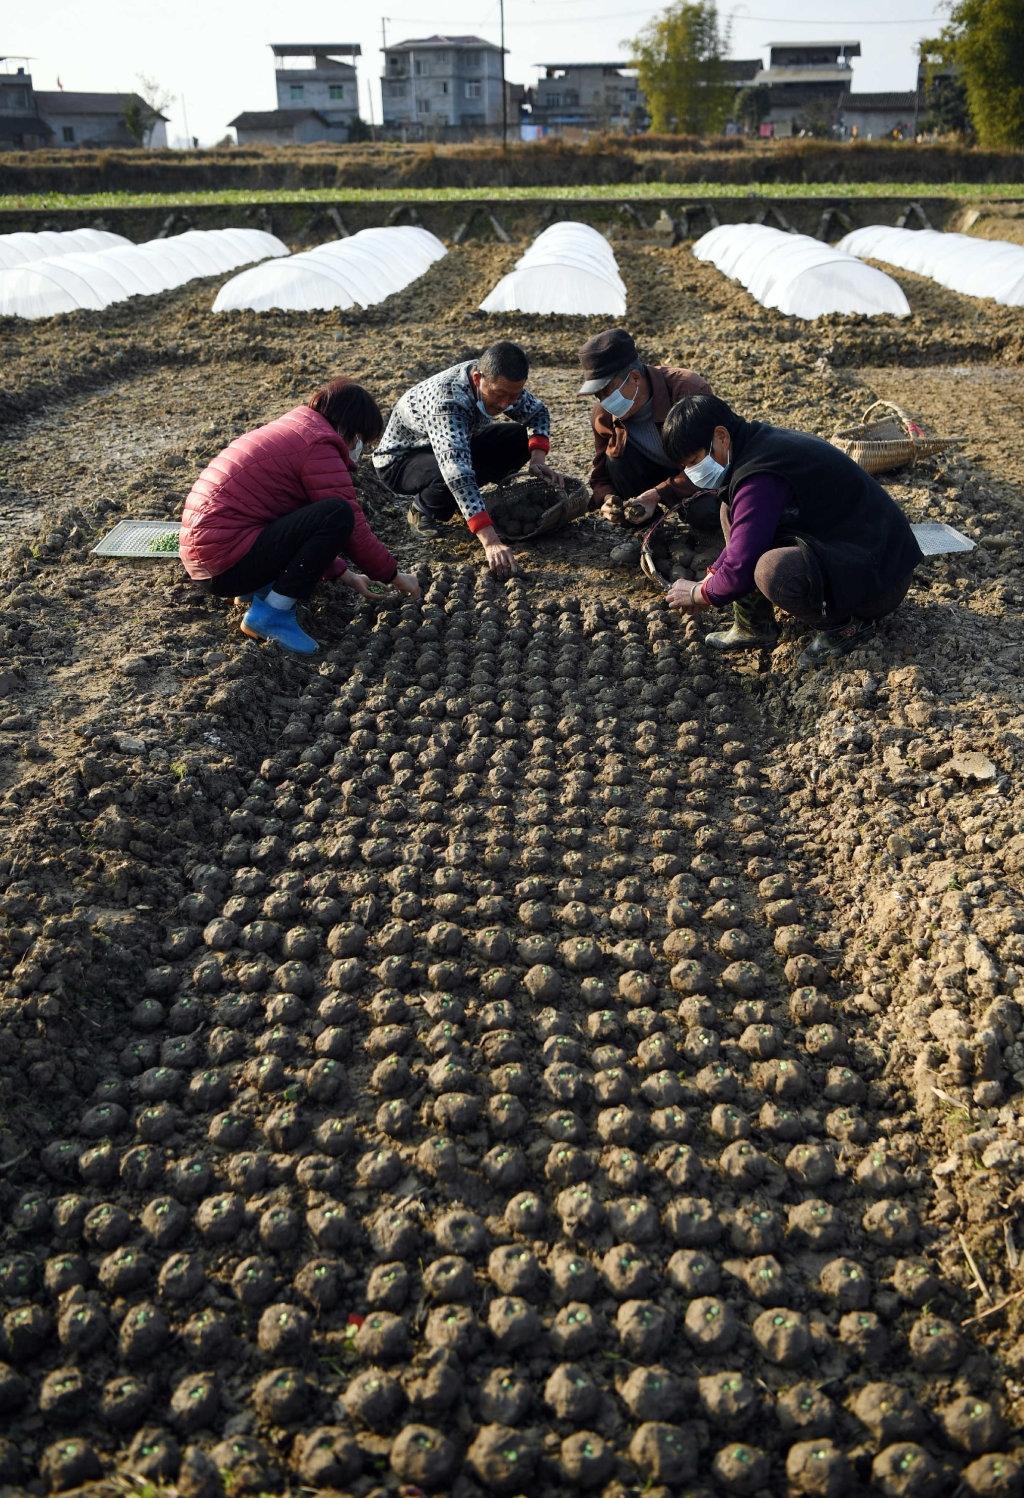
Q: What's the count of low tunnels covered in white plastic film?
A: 6